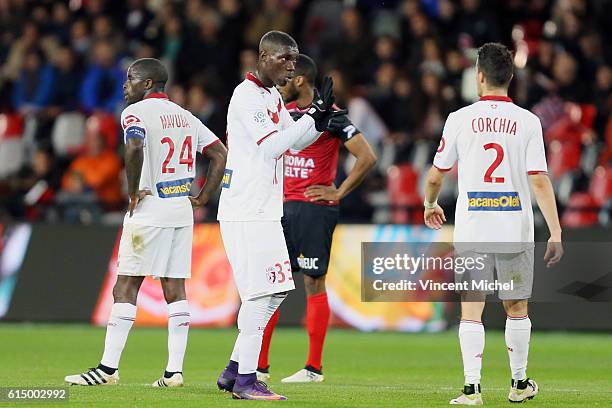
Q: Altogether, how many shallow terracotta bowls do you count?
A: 0